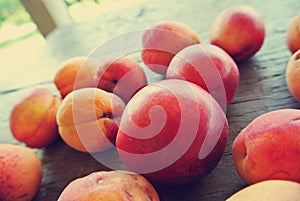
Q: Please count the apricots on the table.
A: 14